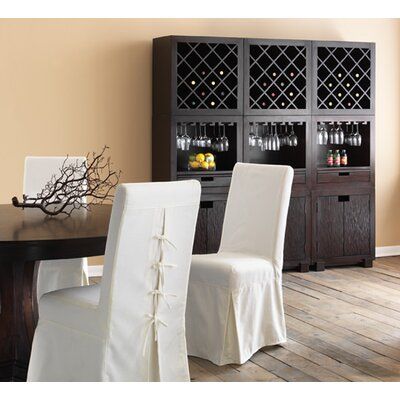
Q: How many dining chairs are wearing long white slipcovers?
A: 3